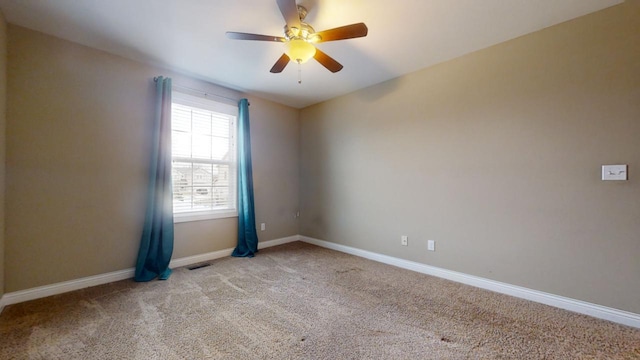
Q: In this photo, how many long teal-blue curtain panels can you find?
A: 2